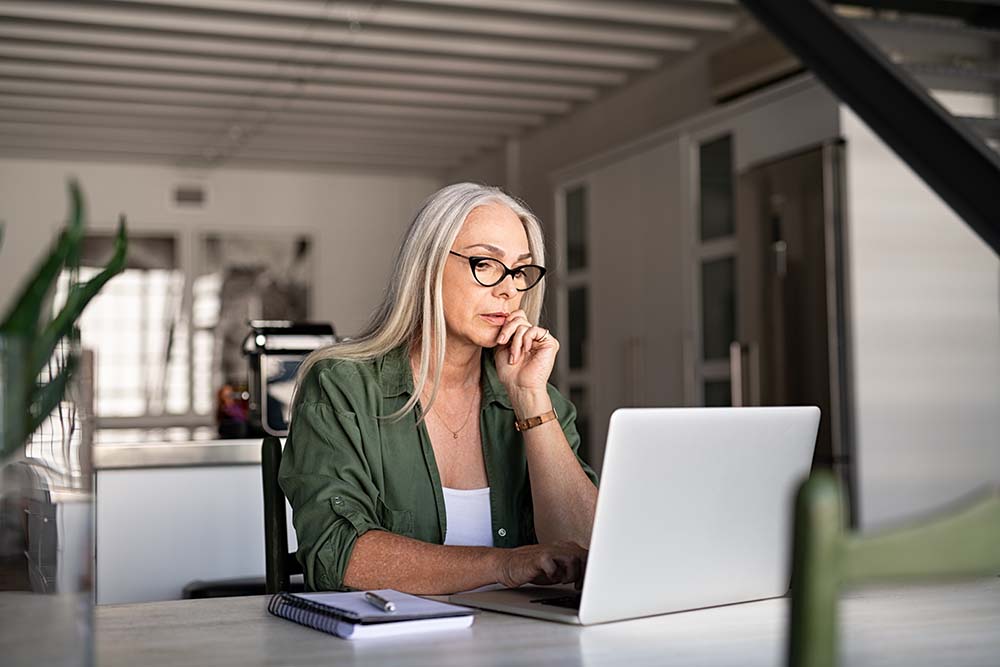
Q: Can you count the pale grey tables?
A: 1